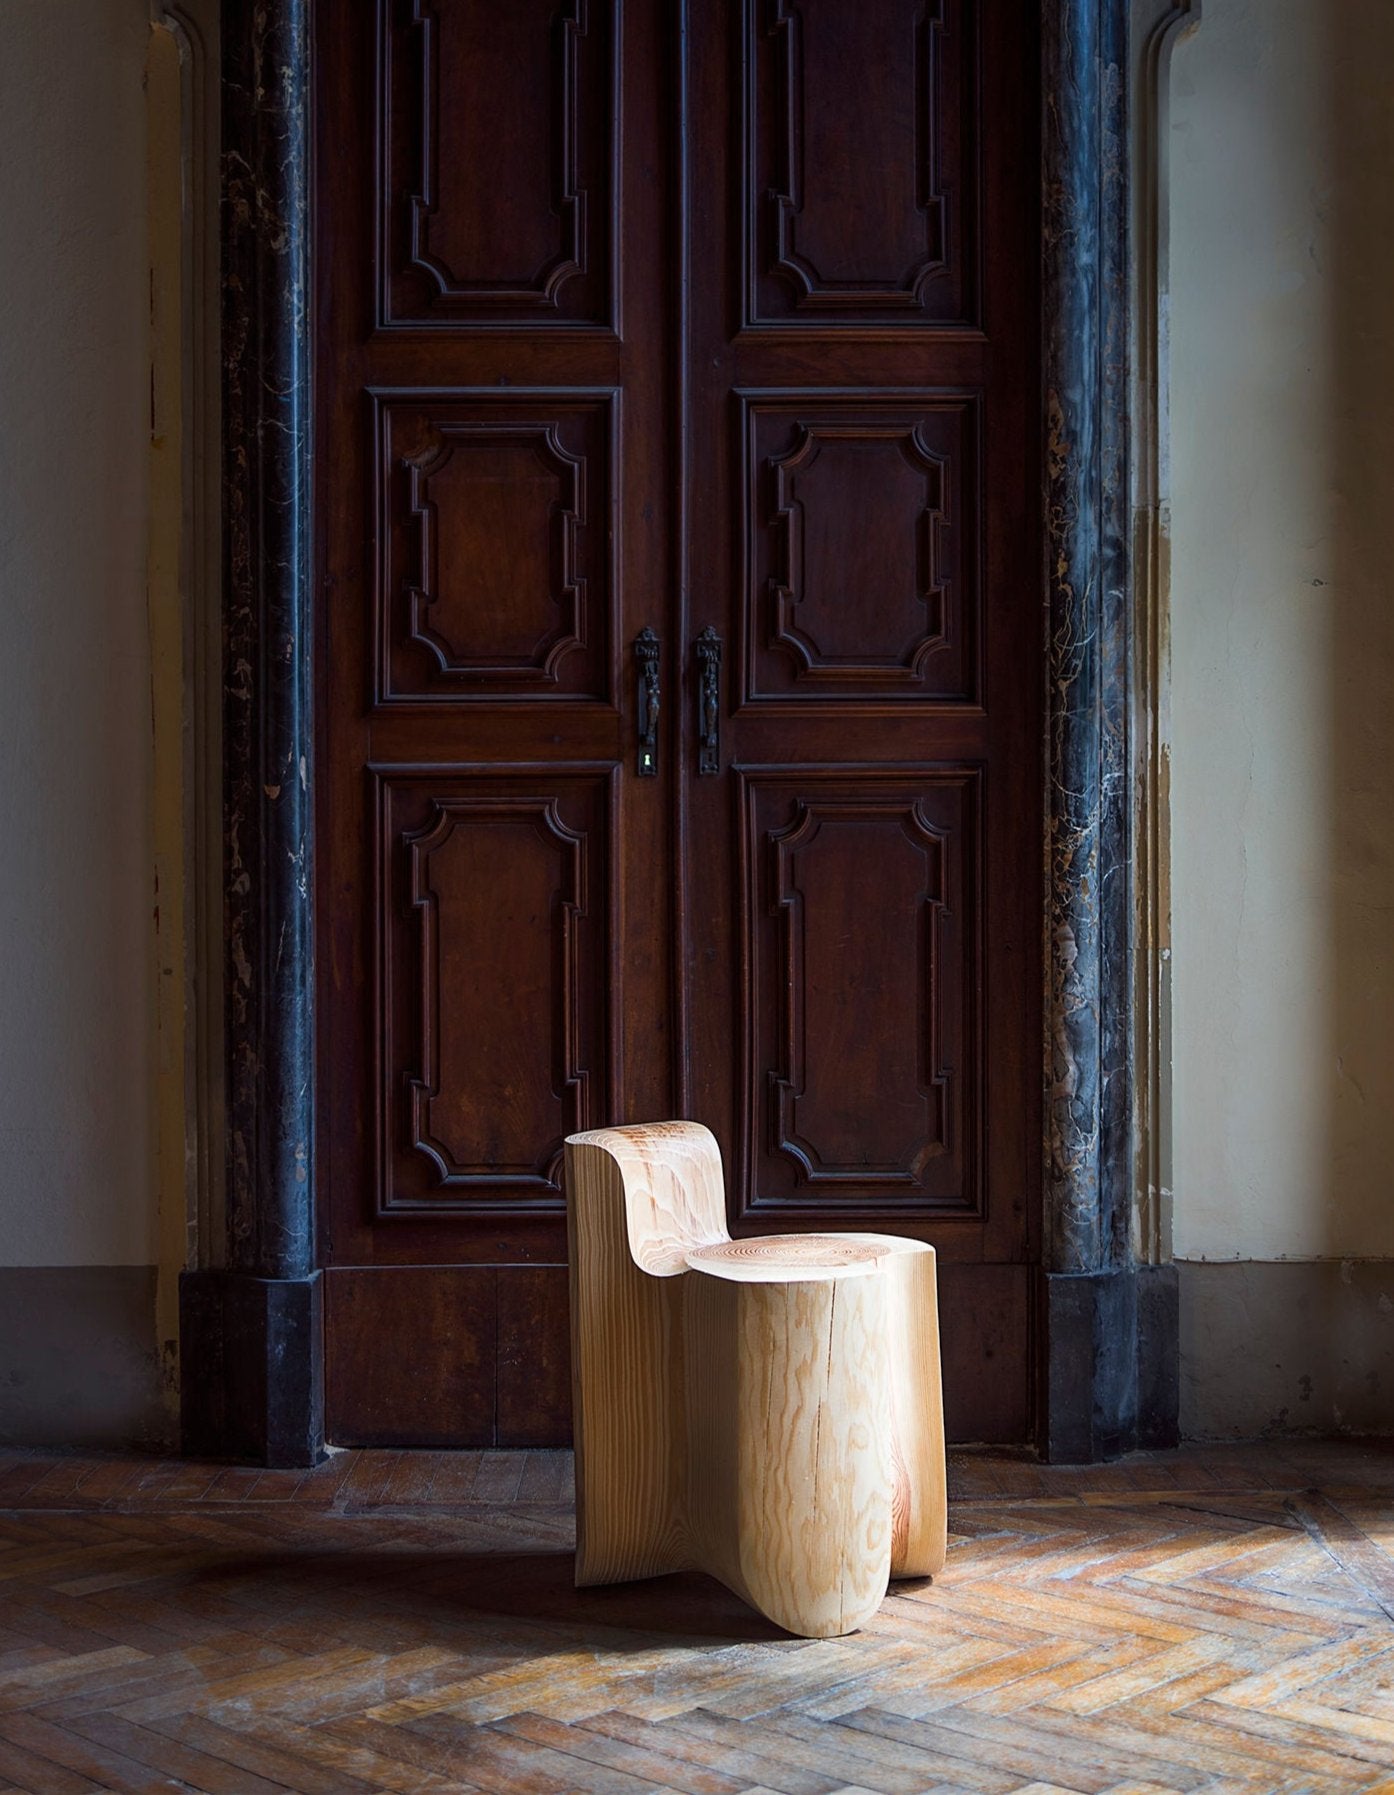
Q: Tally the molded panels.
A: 6